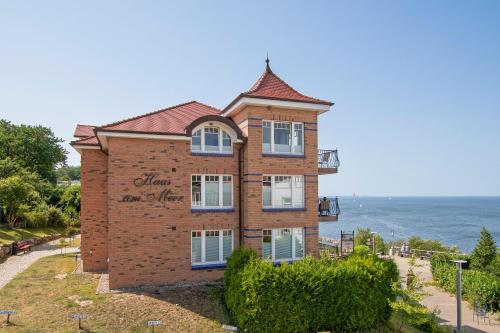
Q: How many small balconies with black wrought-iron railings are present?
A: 2